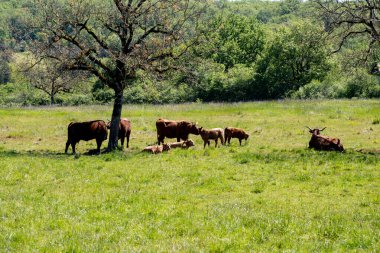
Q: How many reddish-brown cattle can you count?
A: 8